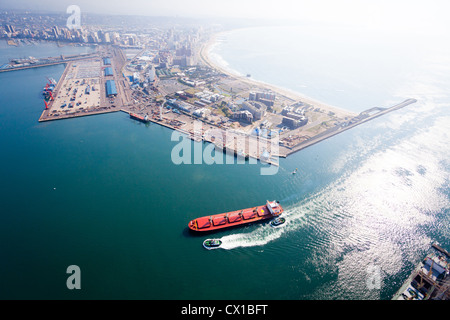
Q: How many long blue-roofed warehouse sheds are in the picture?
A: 3